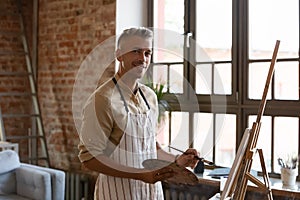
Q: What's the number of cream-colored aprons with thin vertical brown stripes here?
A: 1